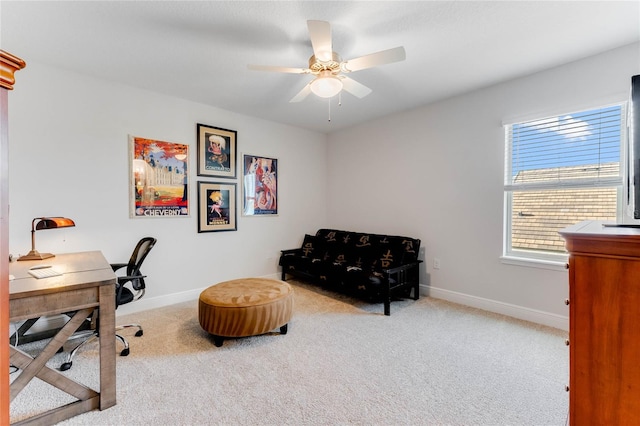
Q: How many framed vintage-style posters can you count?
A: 4